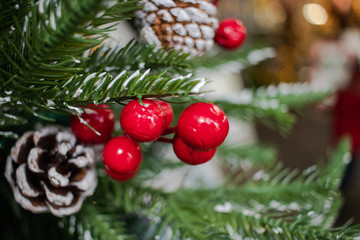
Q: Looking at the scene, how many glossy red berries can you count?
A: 7